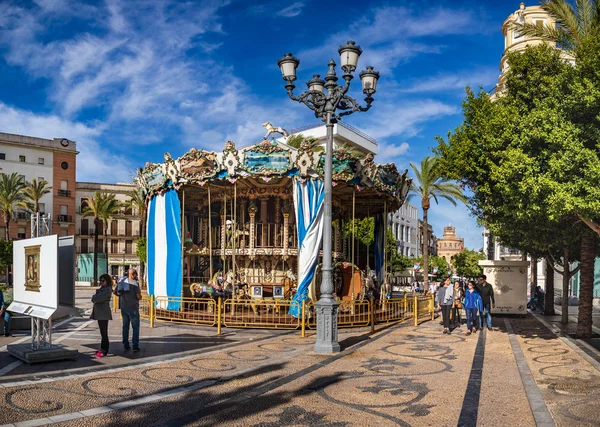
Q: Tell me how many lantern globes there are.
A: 4